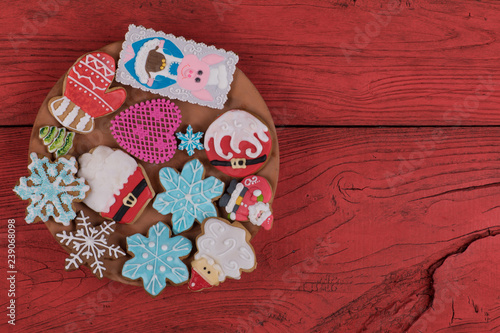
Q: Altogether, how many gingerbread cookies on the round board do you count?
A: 13